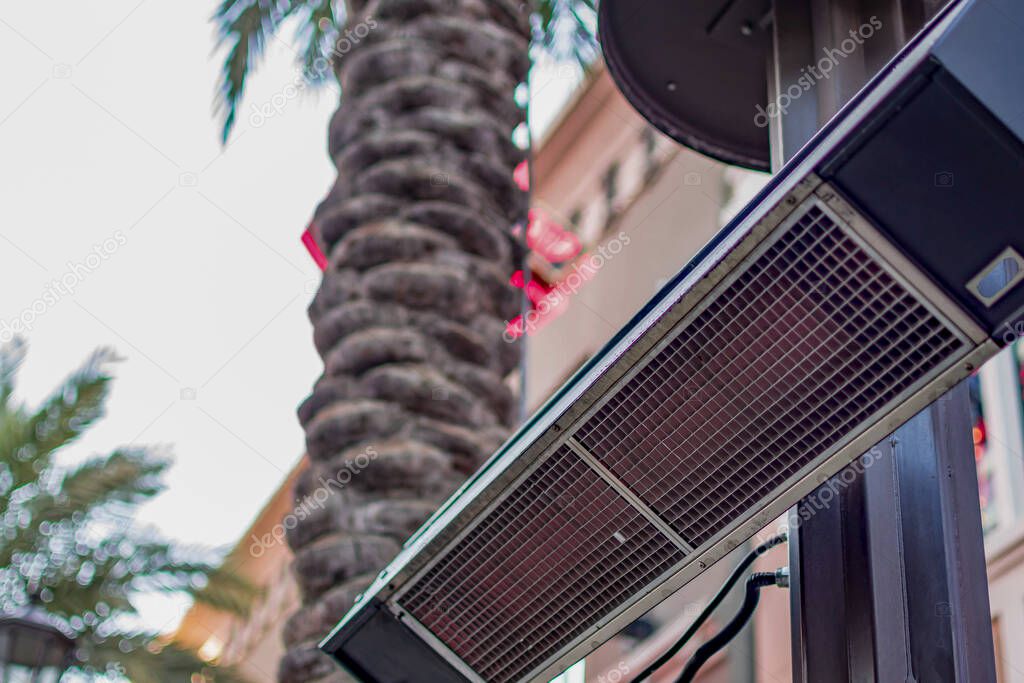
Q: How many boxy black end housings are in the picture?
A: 2